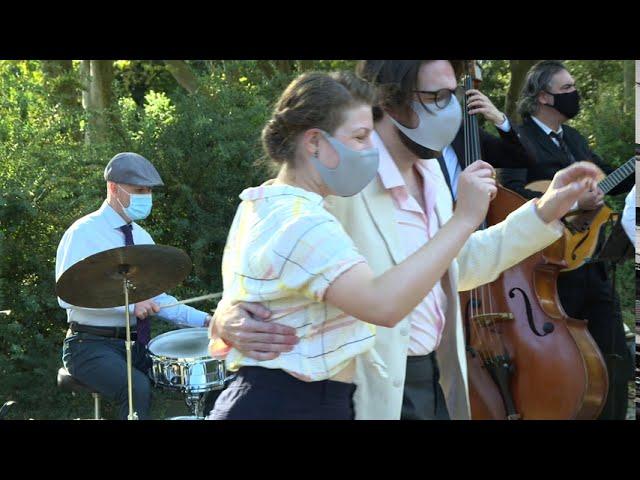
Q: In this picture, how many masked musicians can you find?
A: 2